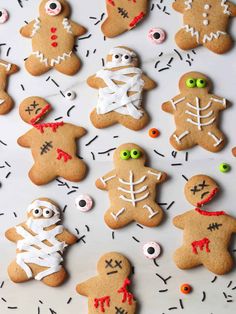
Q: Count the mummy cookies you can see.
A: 2